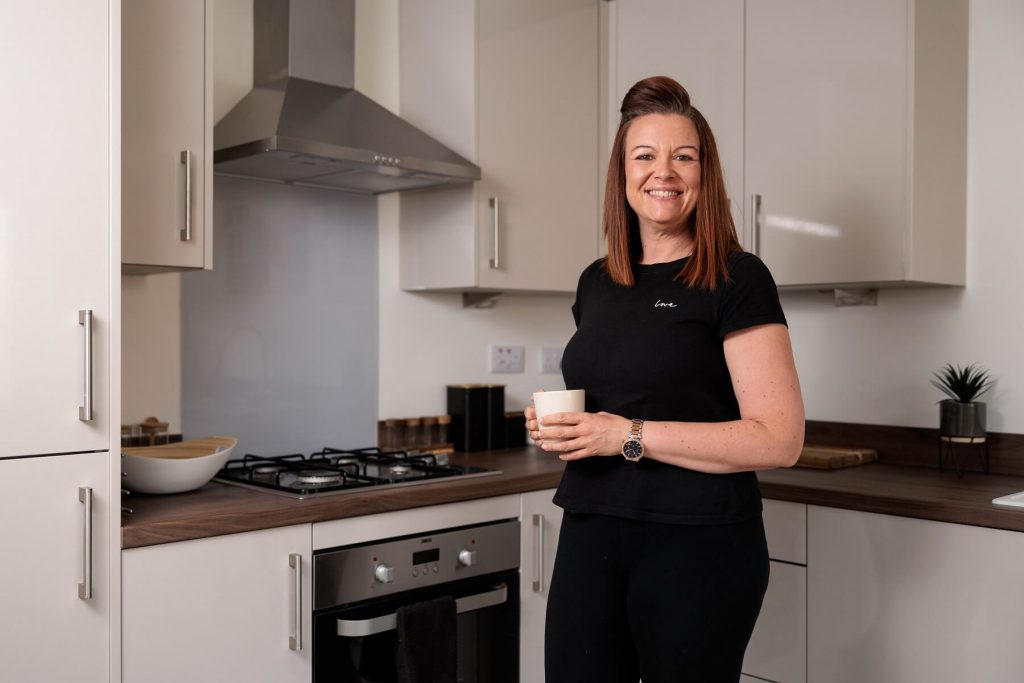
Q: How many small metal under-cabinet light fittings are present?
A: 2